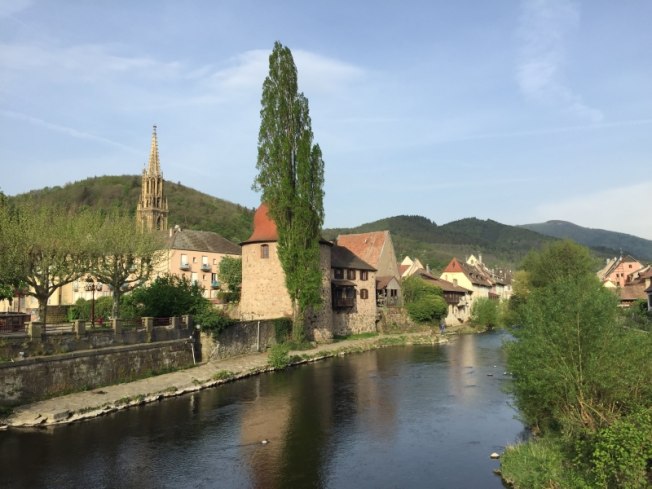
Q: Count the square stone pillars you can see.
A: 6